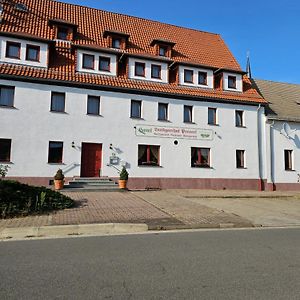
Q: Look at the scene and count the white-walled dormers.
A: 5